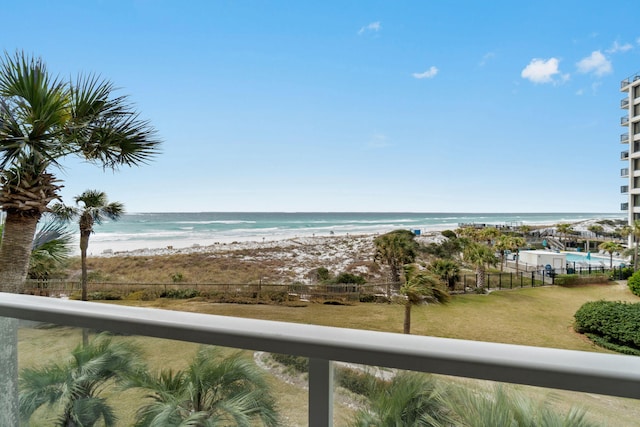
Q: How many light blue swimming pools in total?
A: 1